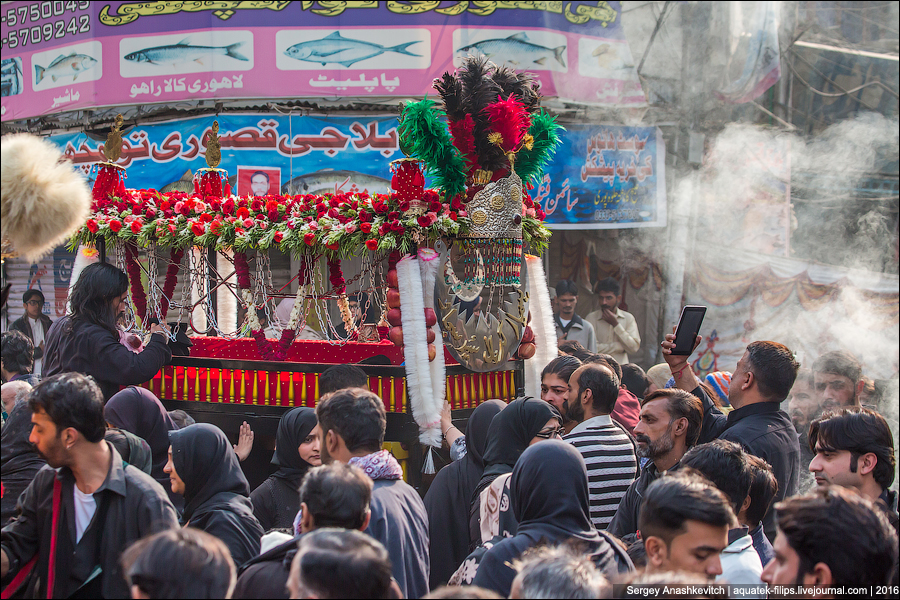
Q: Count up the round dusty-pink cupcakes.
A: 0